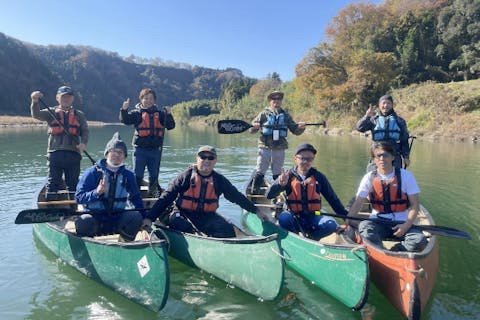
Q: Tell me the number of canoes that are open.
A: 4